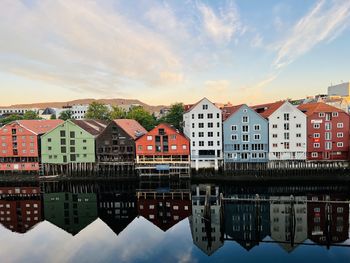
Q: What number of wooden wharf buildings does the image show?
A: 8